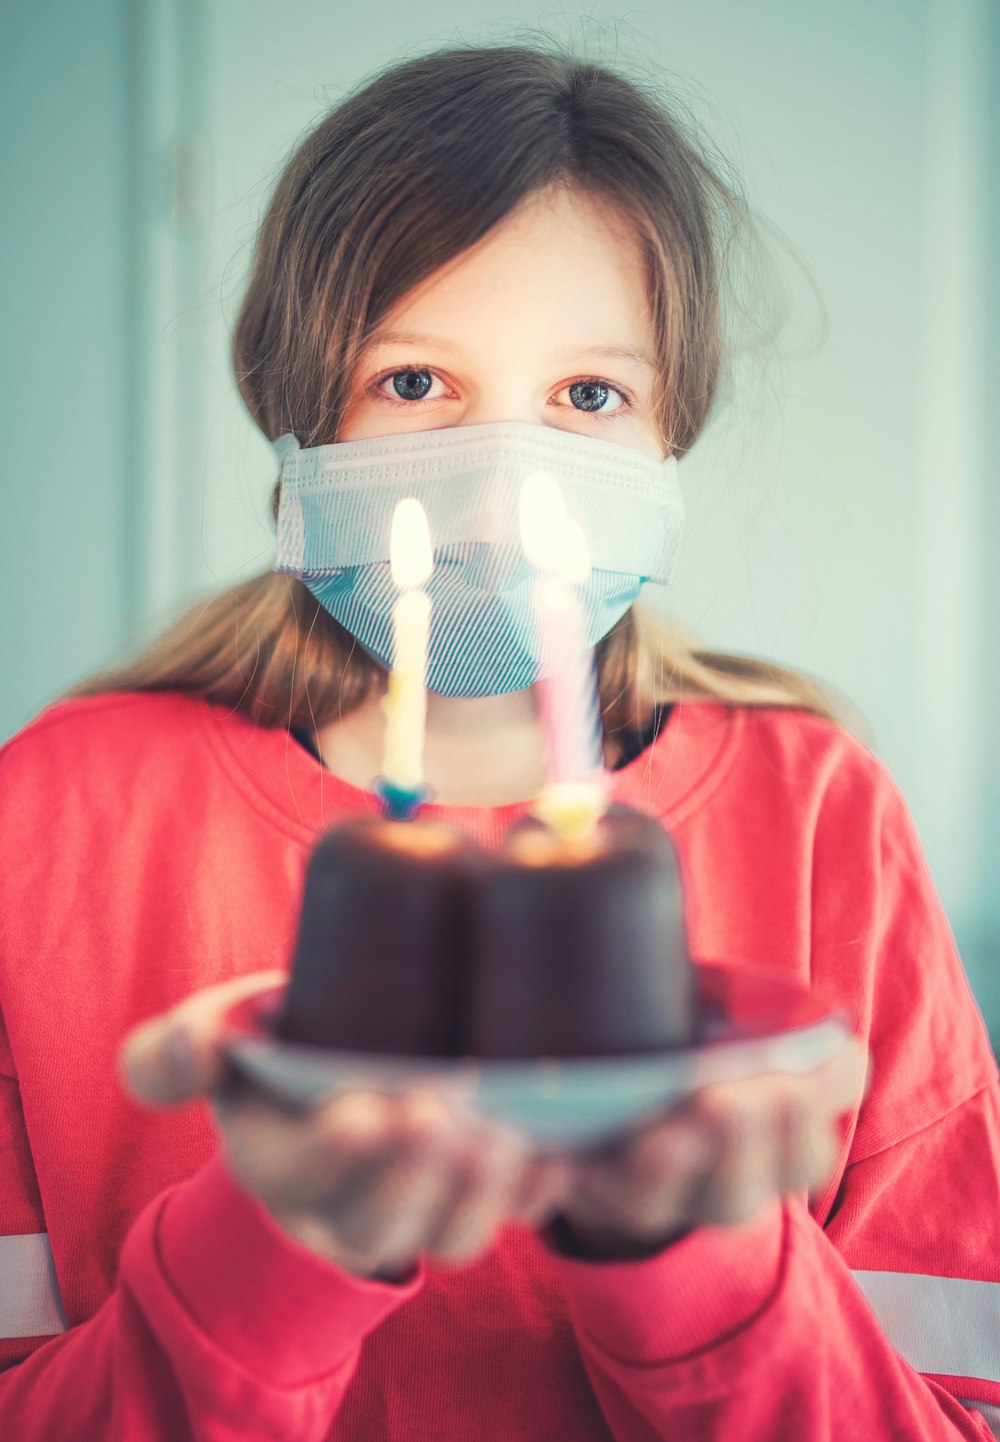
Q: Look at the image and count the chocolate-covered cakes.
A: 2